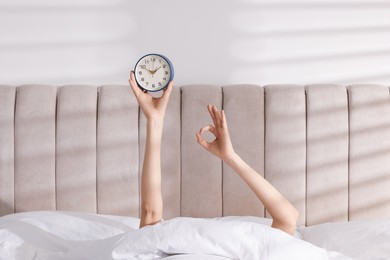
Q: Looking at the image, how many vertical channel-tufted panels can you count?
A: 10